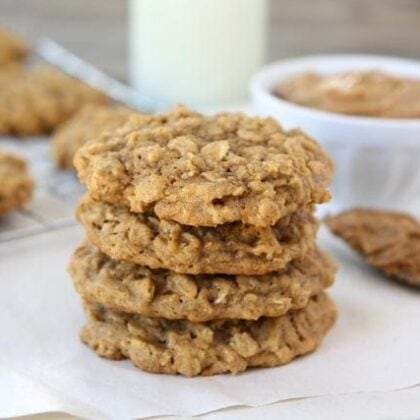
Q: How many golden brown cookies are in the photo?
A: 8